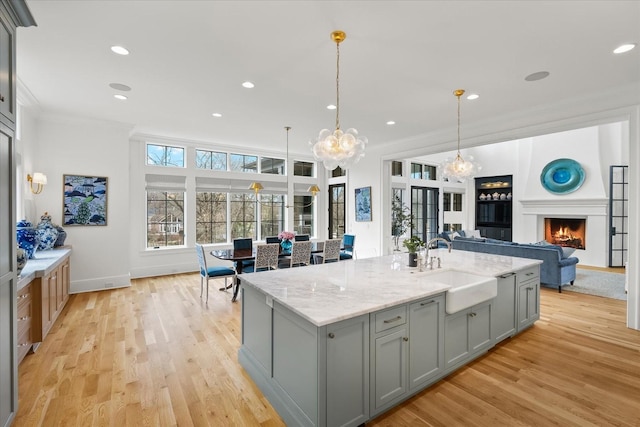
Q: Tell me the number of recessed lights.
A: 8